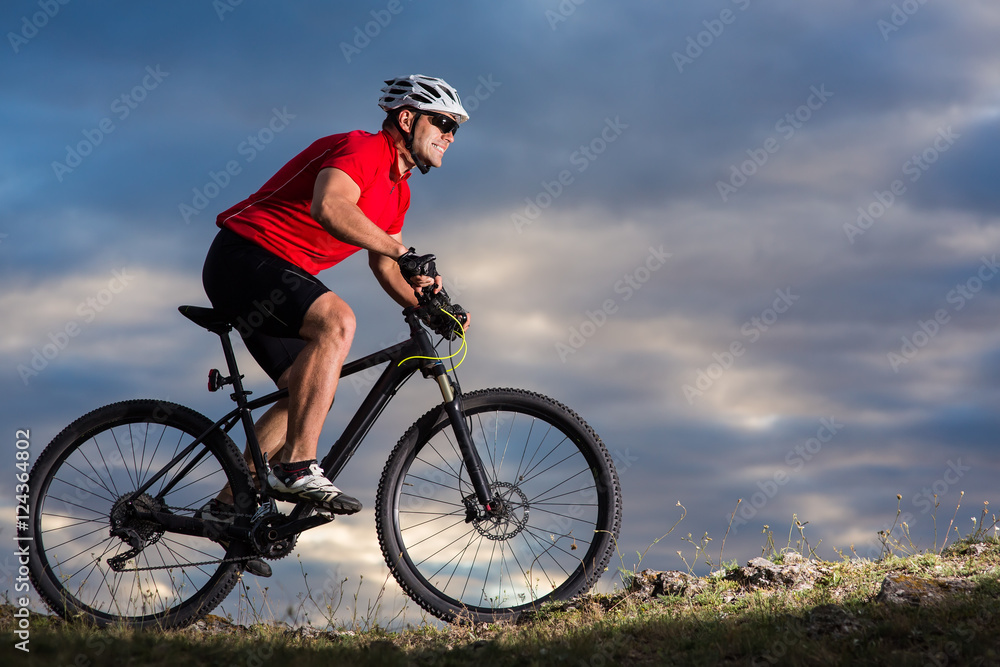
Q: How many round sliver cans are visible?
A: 0